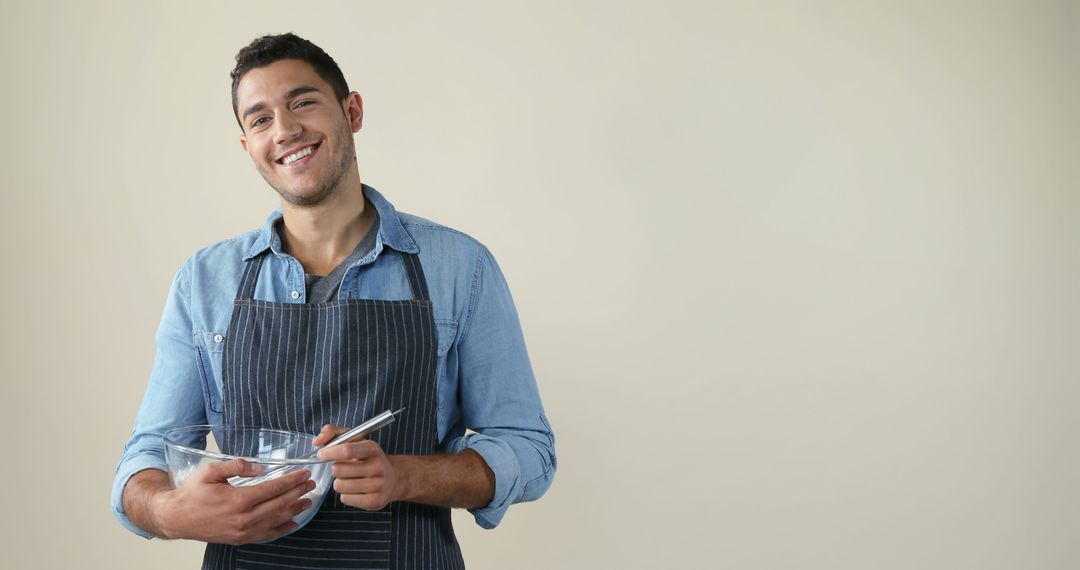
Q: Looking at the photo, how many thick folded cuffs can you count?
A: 2